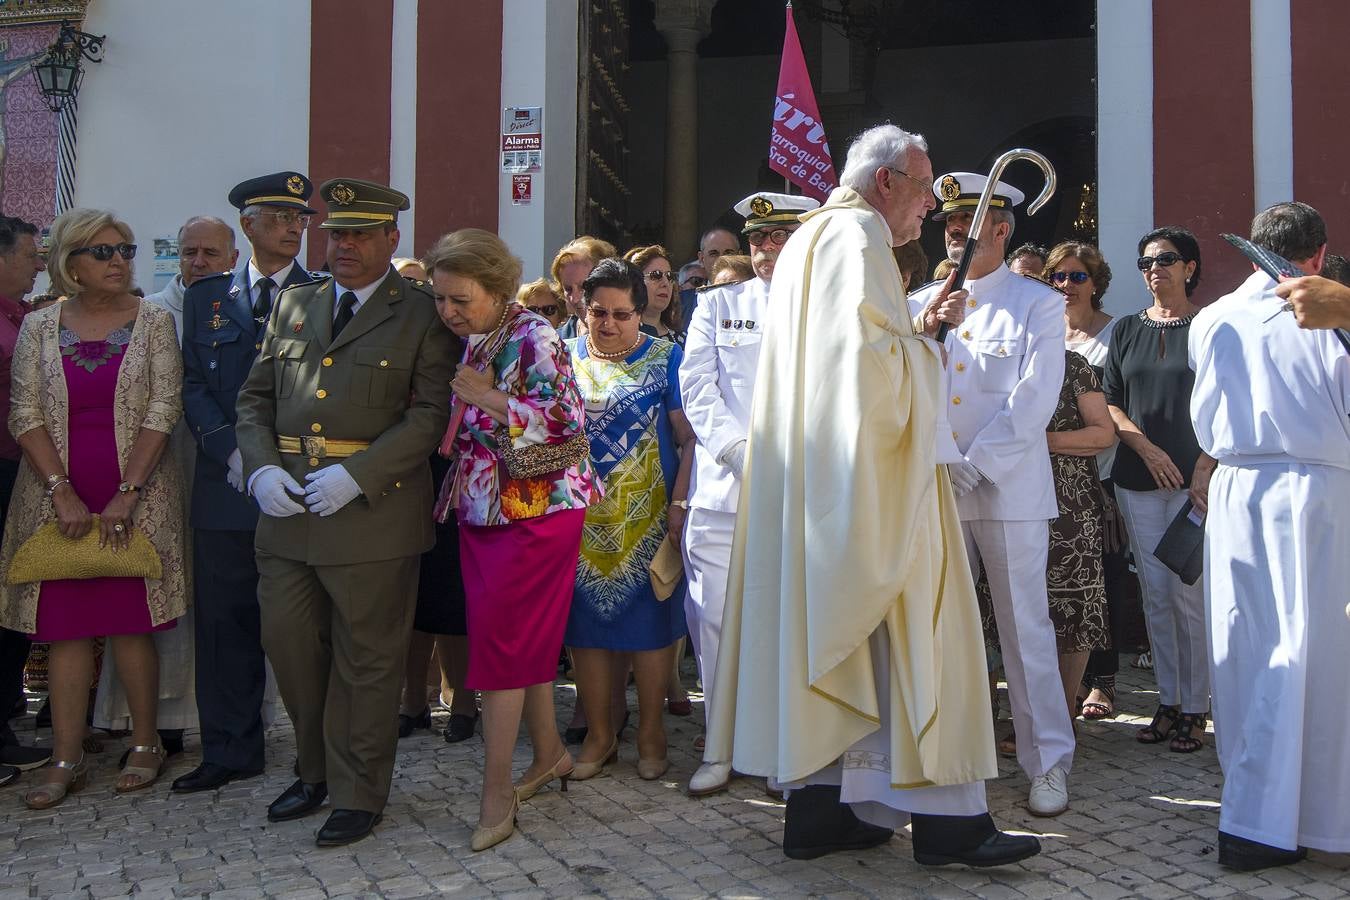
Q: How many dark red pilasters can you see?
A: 4